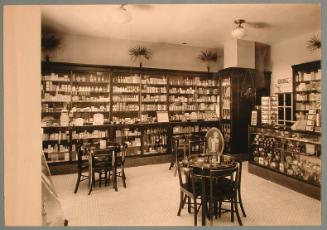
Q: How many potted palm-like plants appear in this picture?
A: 4